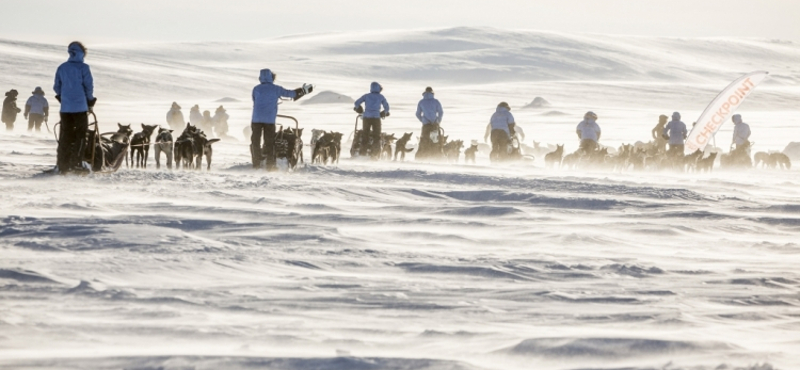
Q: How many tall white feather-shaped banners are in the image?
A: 1